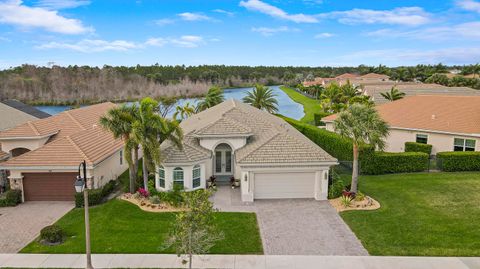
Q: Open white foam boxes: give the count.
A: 0